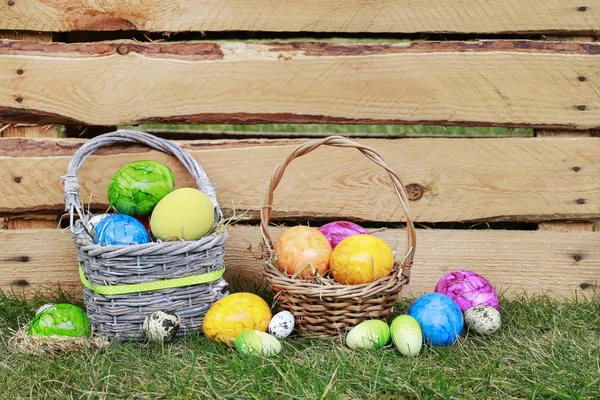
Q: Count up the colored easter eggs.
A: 14